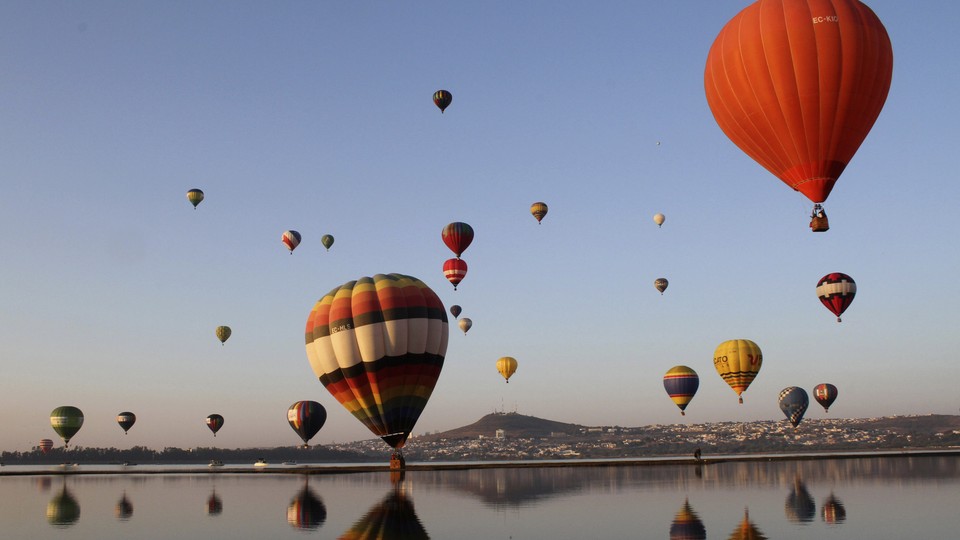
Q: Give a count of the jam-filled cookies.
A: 0